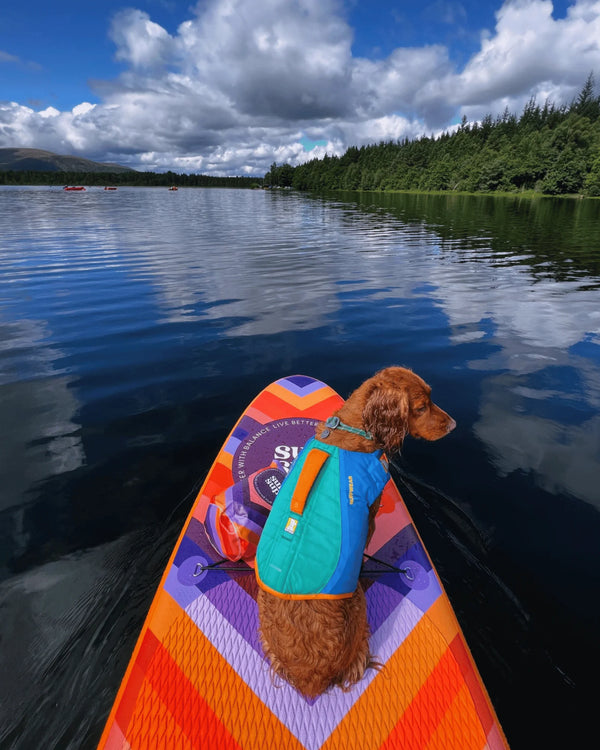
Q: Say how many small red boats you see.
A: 3